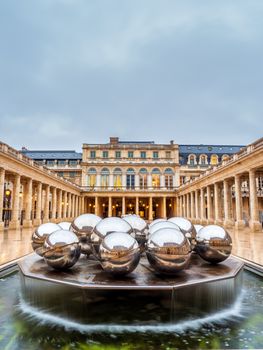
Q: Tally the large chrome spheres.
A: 13